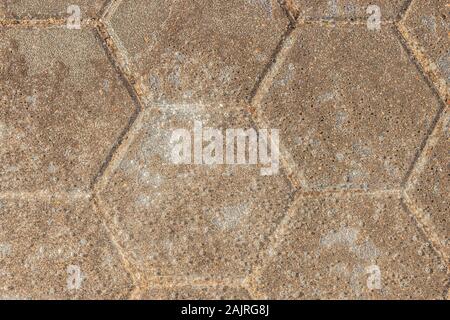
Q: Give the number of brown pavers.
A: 11